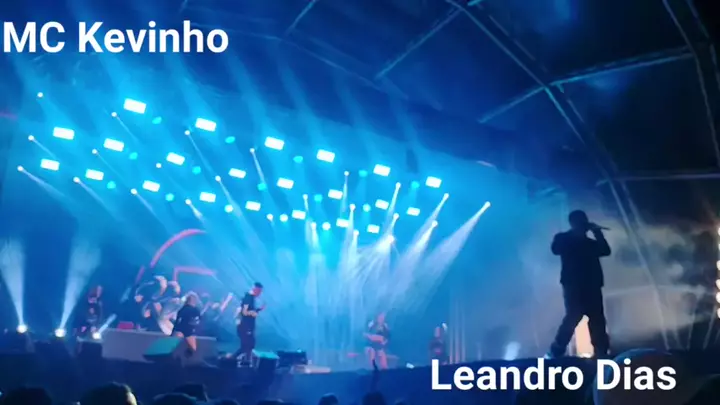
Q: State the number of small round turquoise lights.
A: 12